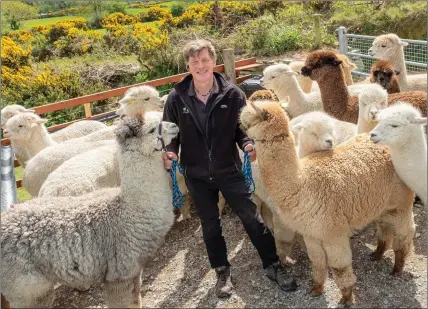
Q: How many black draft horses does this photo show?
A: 0